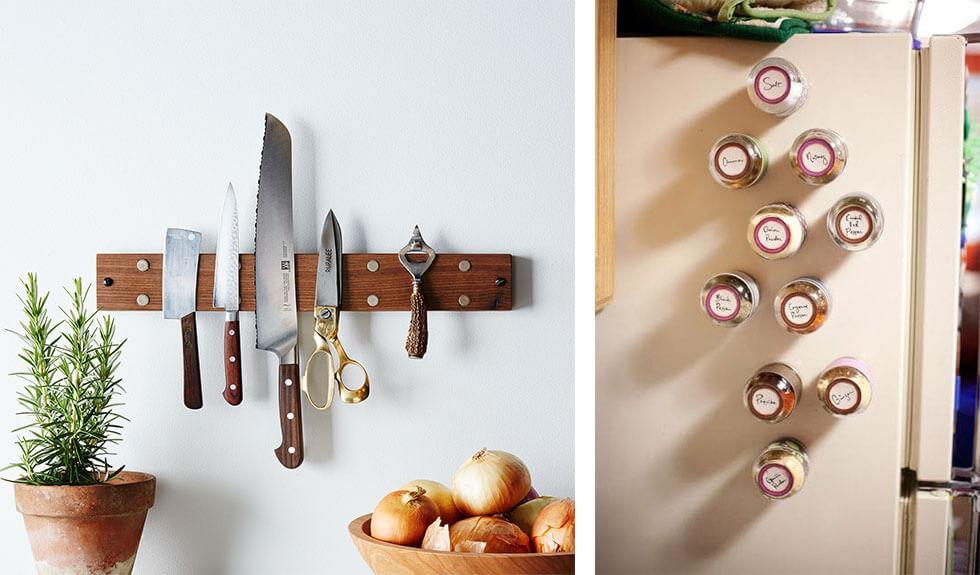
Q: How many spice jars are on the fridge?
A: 10